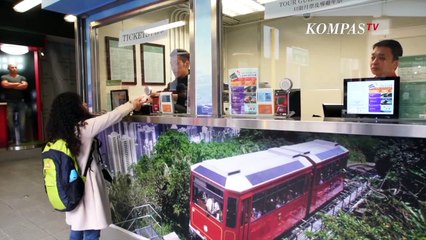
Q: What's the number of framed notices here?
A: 2